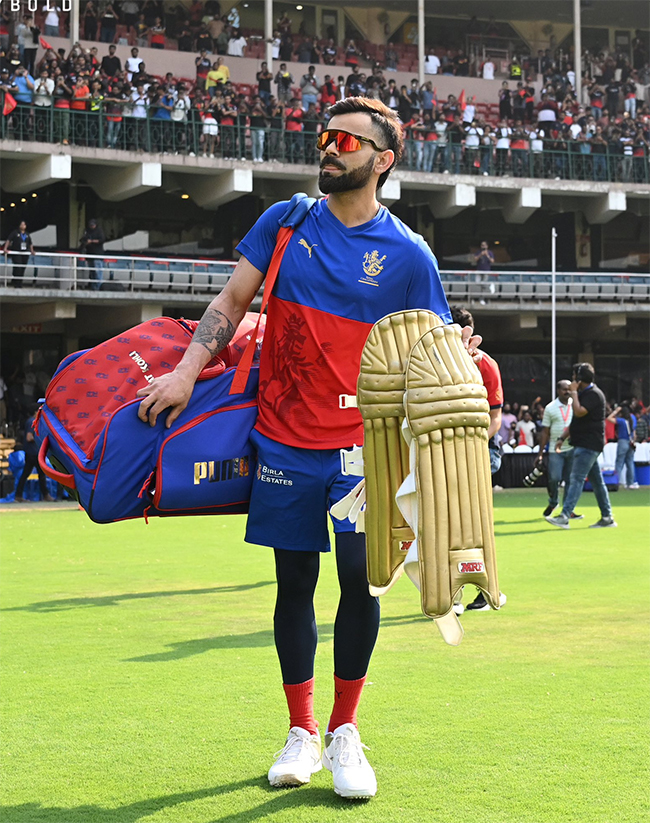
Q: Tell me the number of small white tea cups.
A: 0